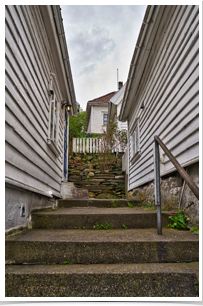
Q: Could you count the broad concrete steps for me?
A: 4